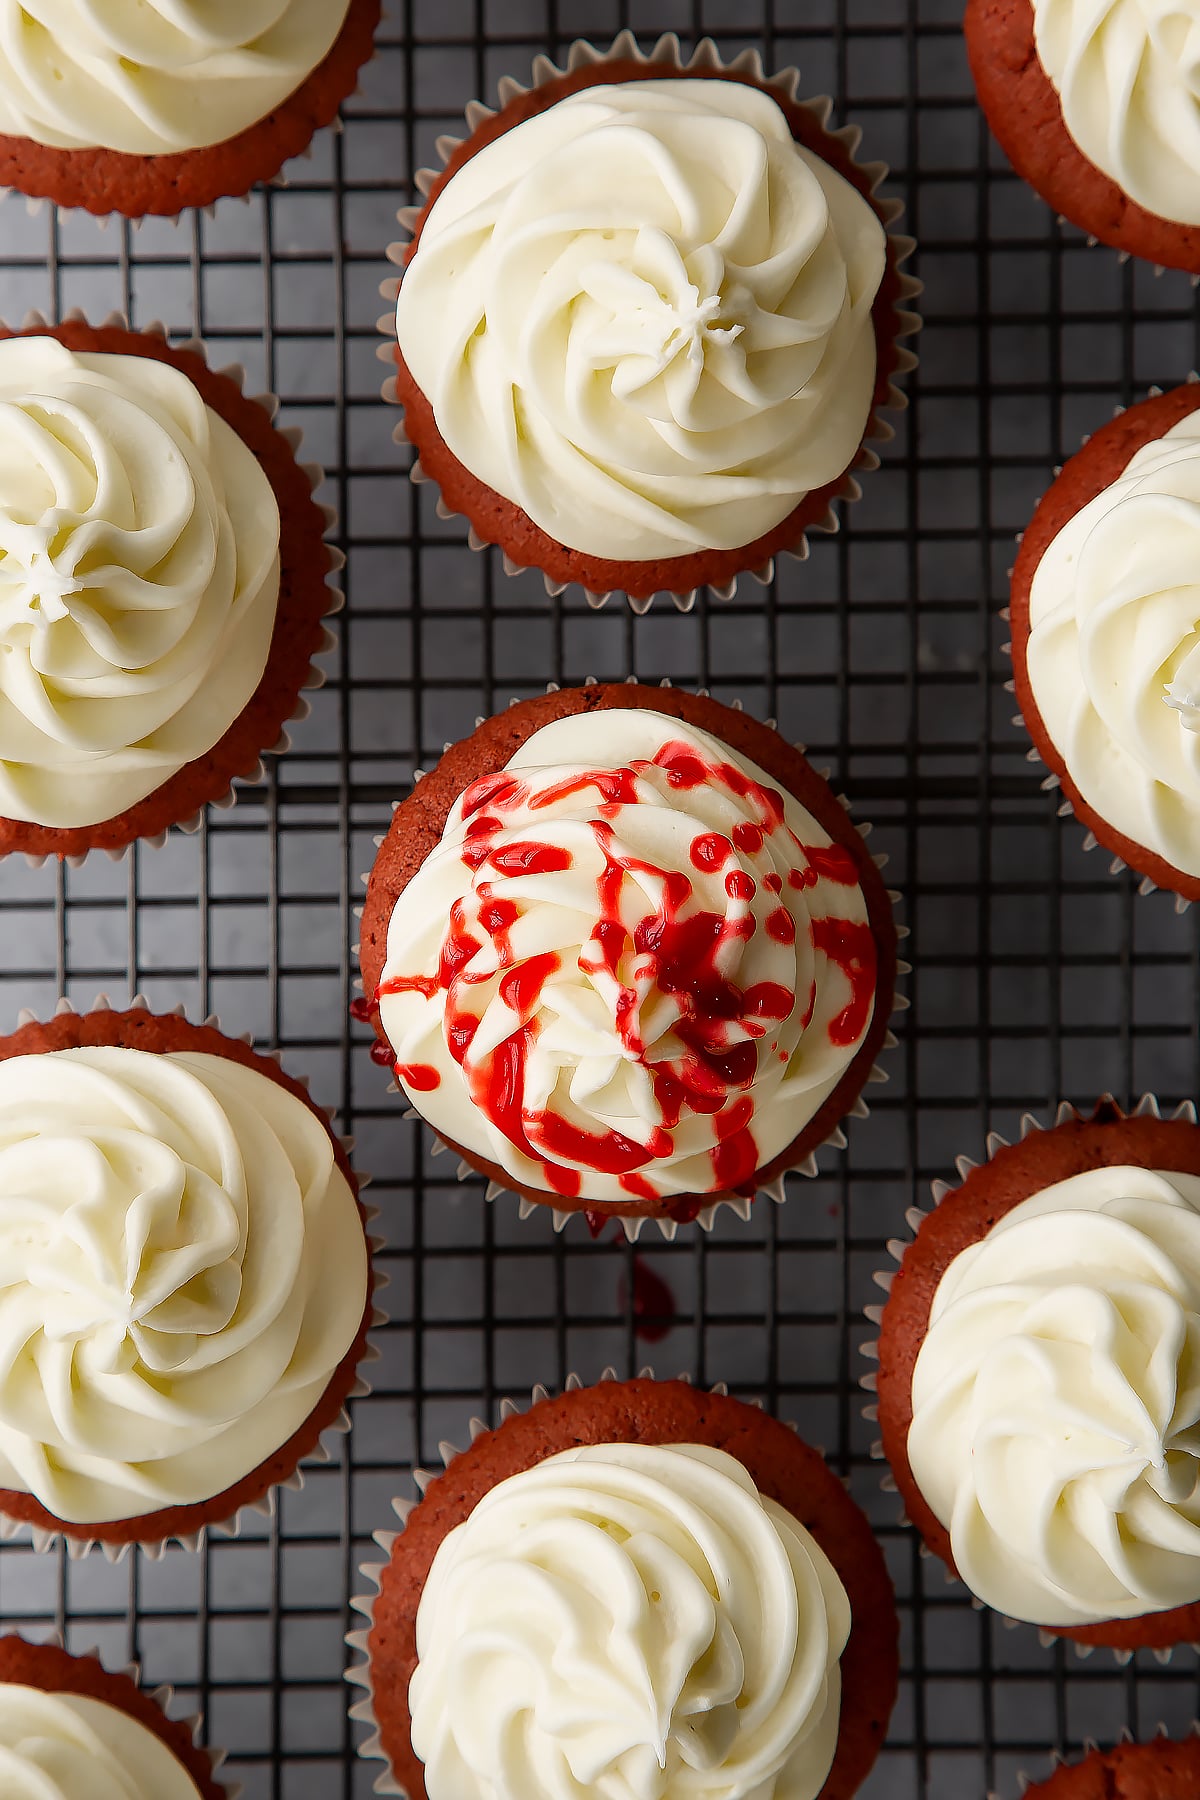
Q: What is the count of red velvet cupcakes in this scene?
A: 11